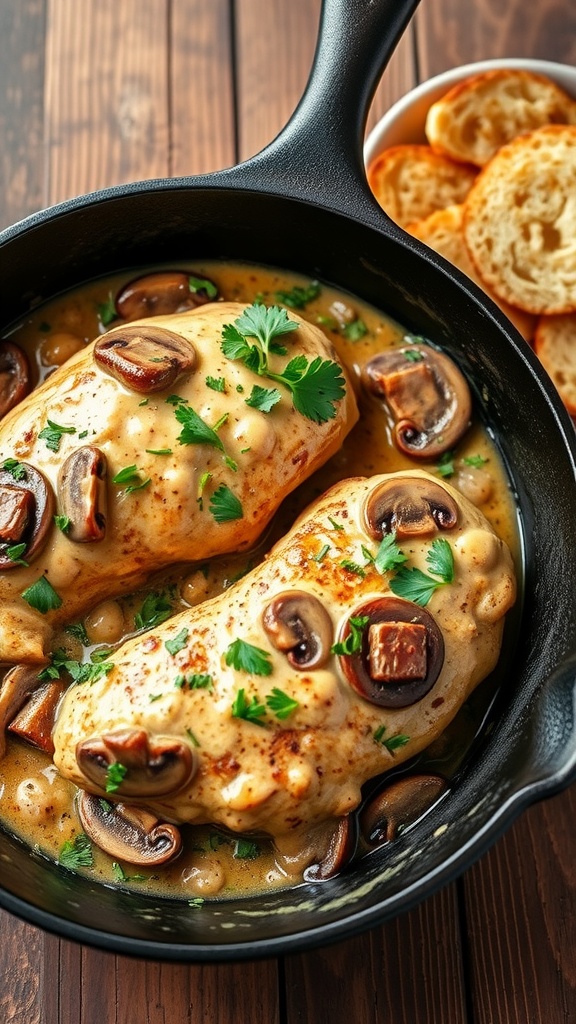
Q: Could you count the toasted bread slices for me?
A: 5